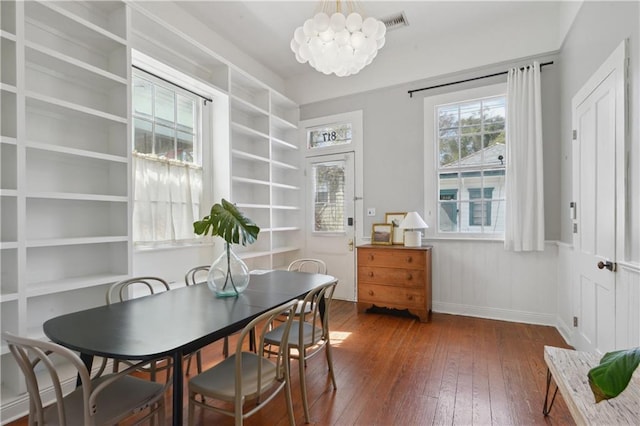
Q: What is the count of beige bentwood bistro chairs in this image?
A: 6